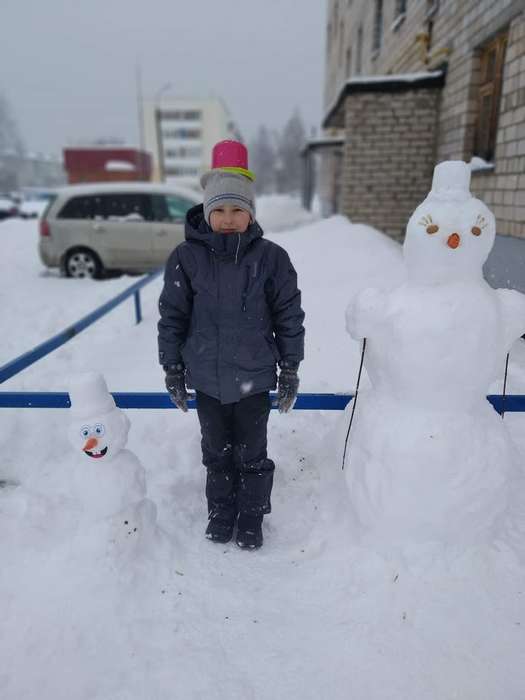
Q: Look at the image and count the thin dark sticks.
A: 2